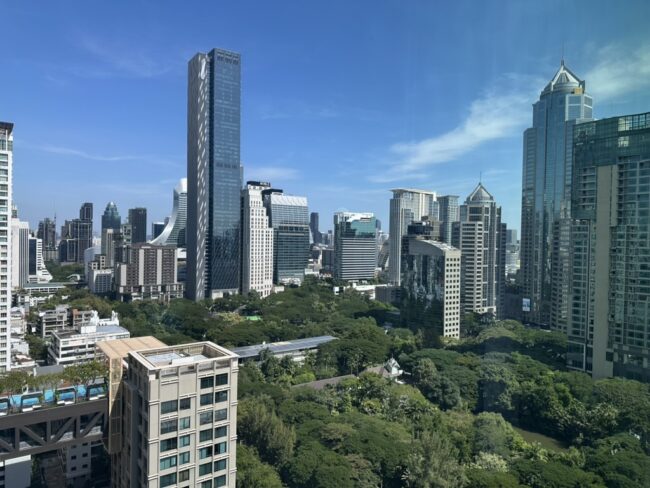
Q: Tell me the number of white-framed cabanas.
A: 4